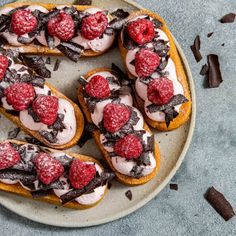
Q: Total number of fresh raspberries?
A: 15